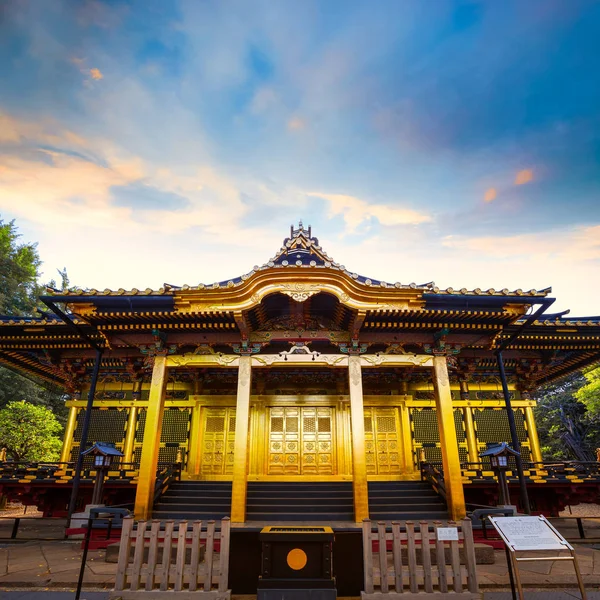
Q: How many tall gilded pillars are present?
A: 4